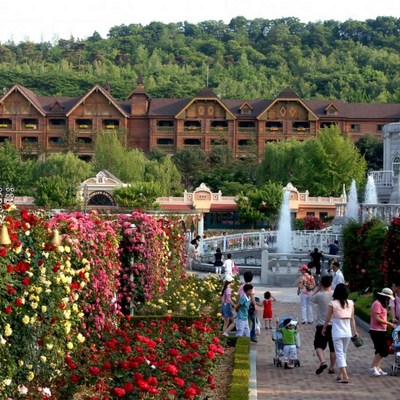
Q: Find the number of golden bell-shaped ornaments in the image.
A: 2